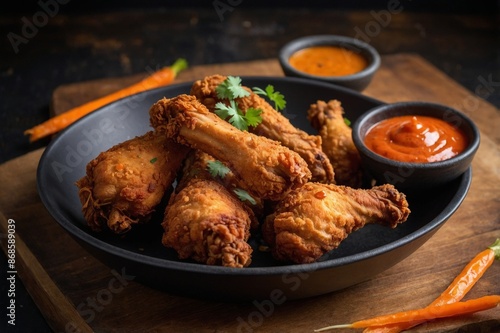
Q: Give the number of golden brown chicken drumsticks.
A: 6